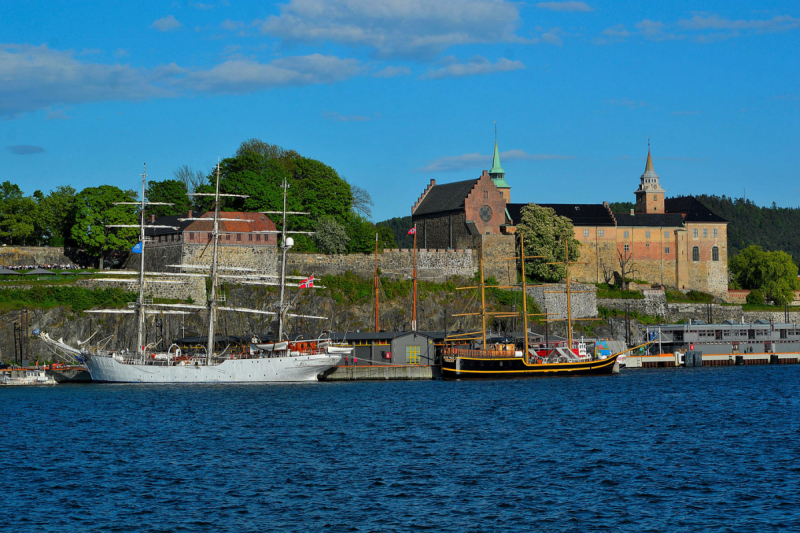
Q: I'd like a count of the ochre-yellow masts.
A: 3